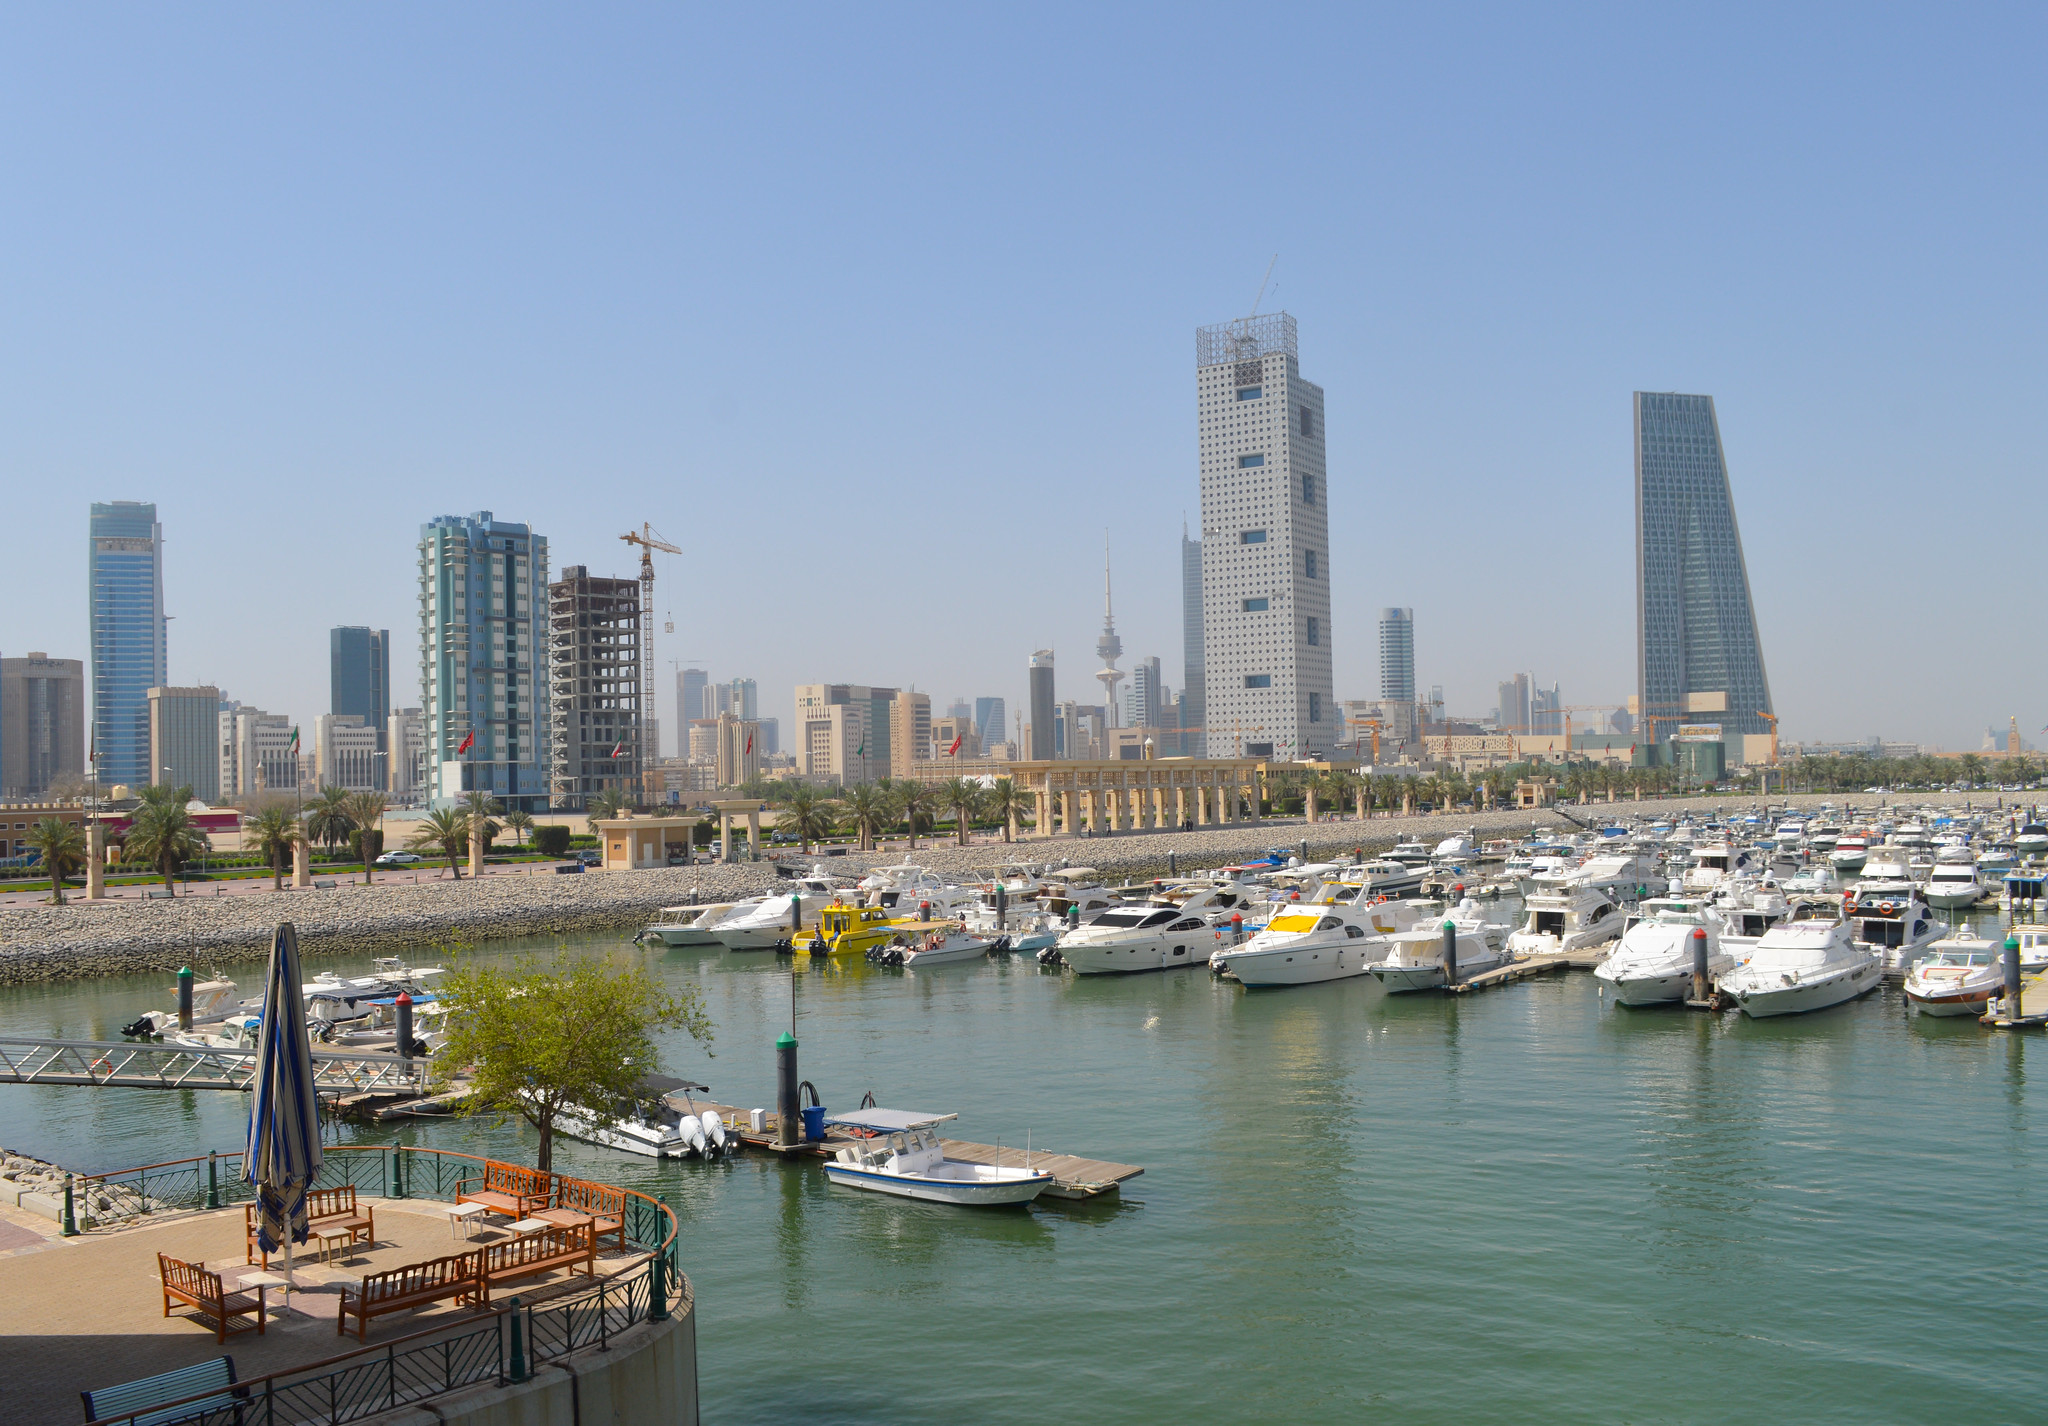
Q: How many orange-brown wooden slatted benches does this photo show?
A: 6